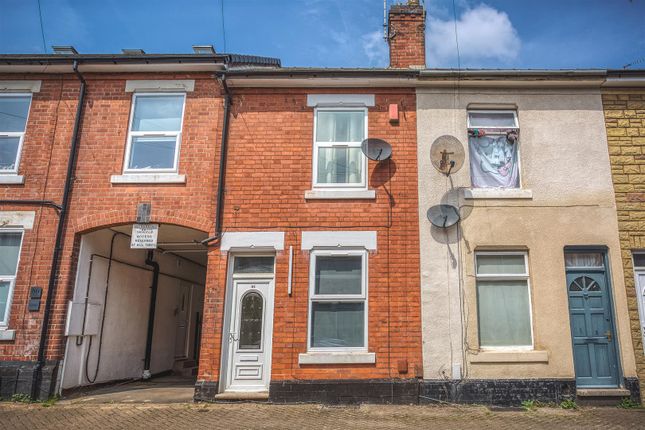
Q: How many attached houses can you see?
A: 4